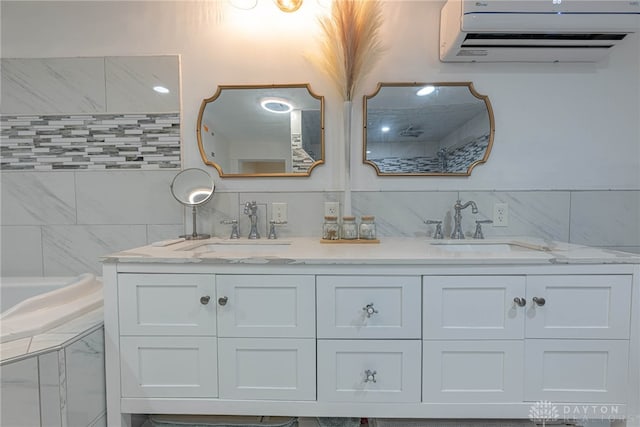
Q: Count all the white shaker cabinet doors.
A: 4